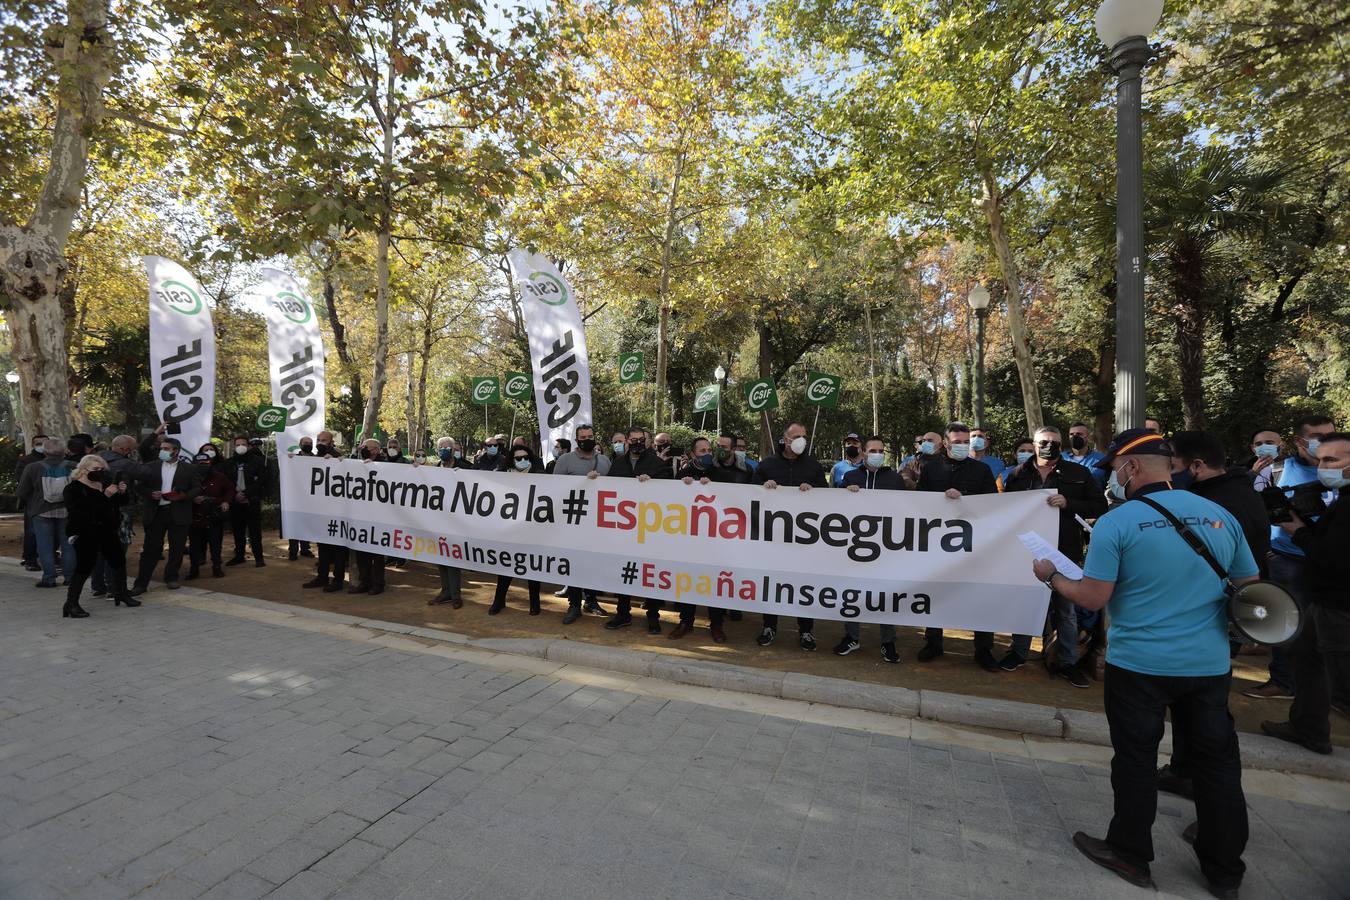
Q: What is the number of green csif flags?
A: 7